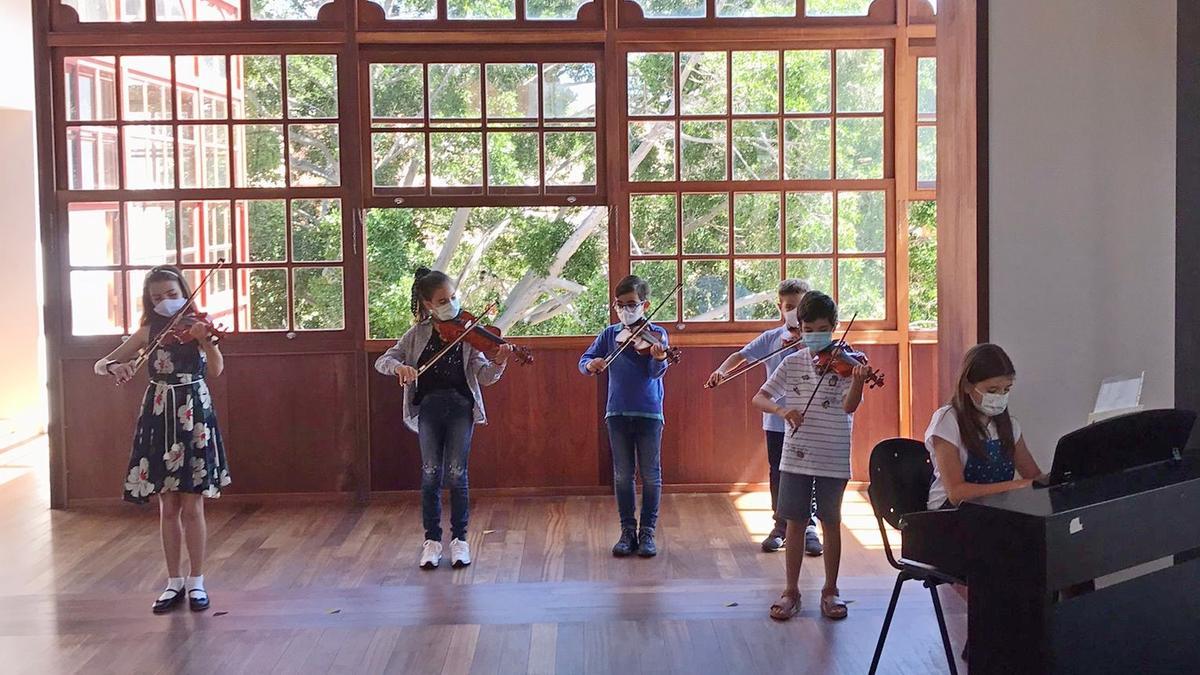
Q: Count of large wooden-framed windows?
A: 3